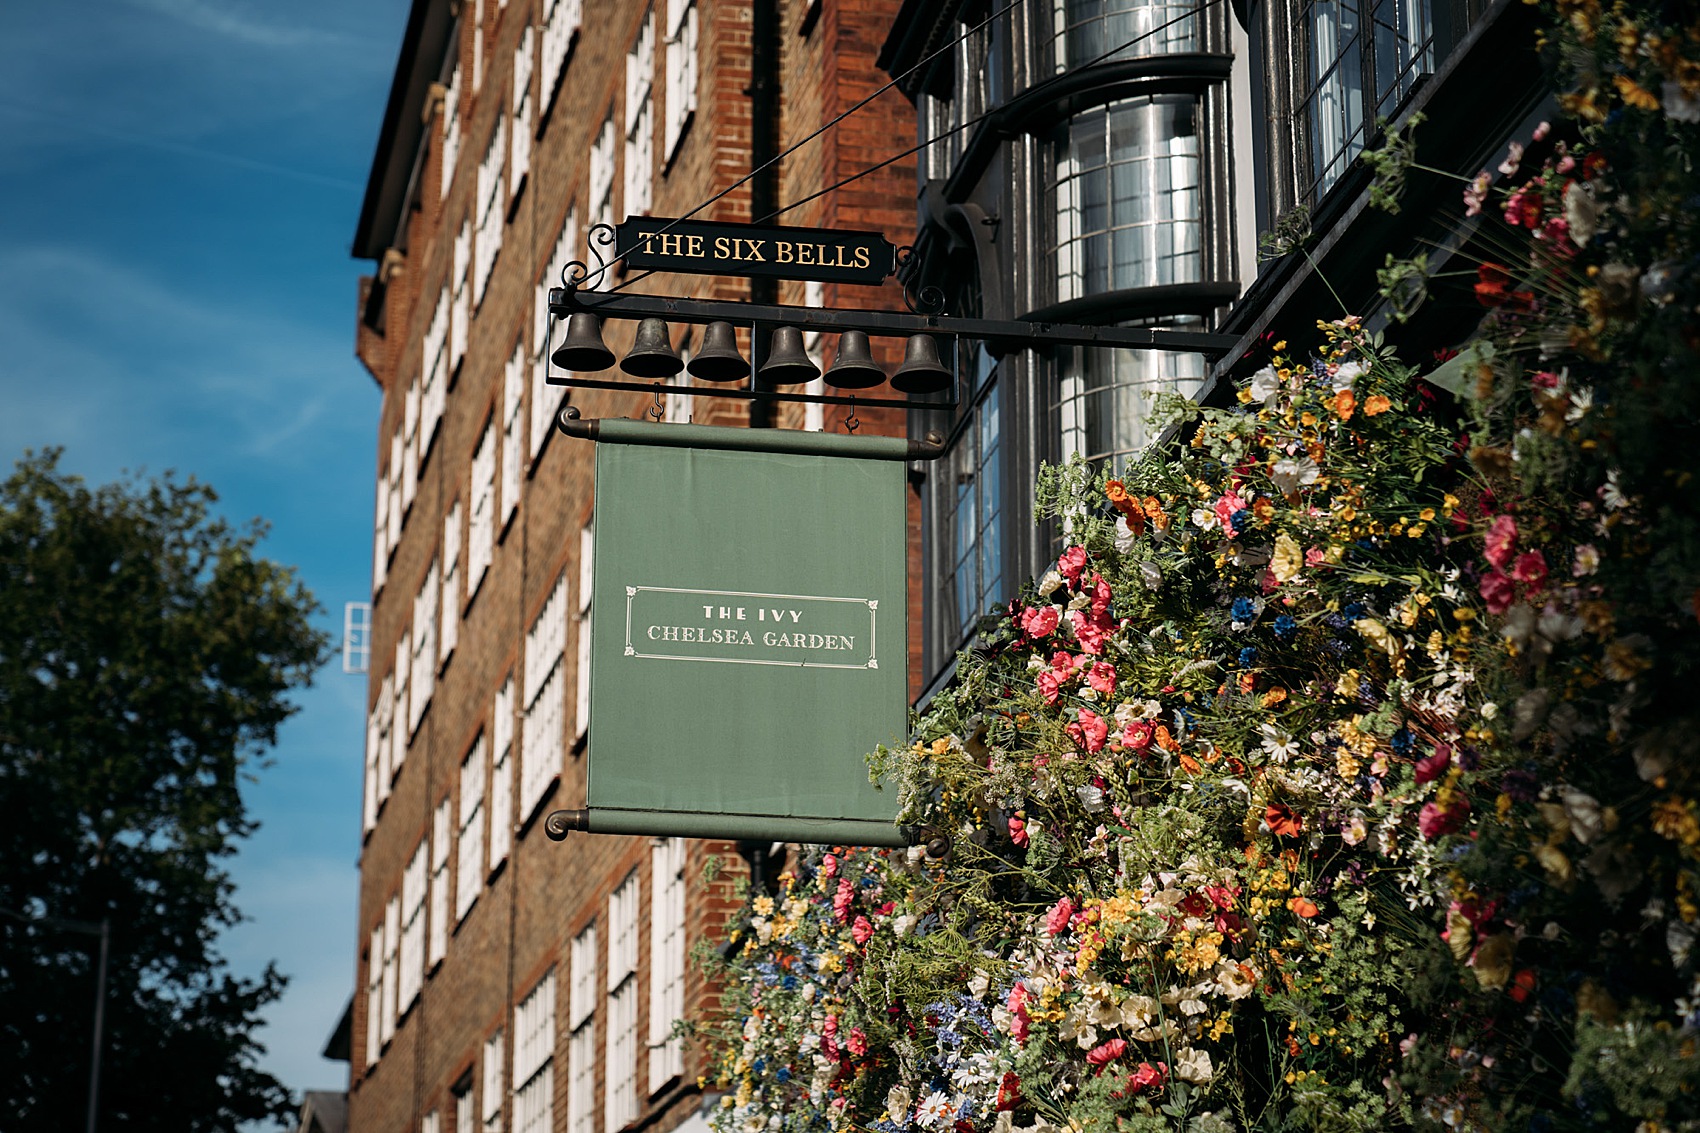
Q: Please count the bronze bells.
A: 6